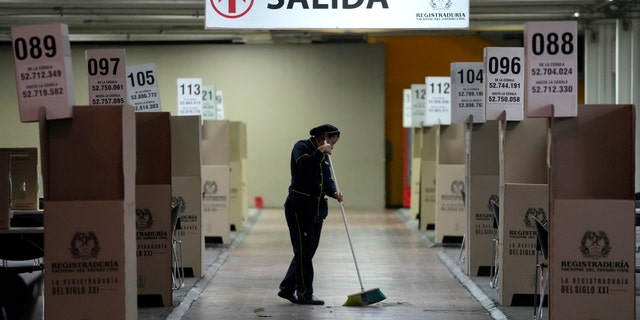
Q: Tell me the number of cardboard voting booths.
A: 12